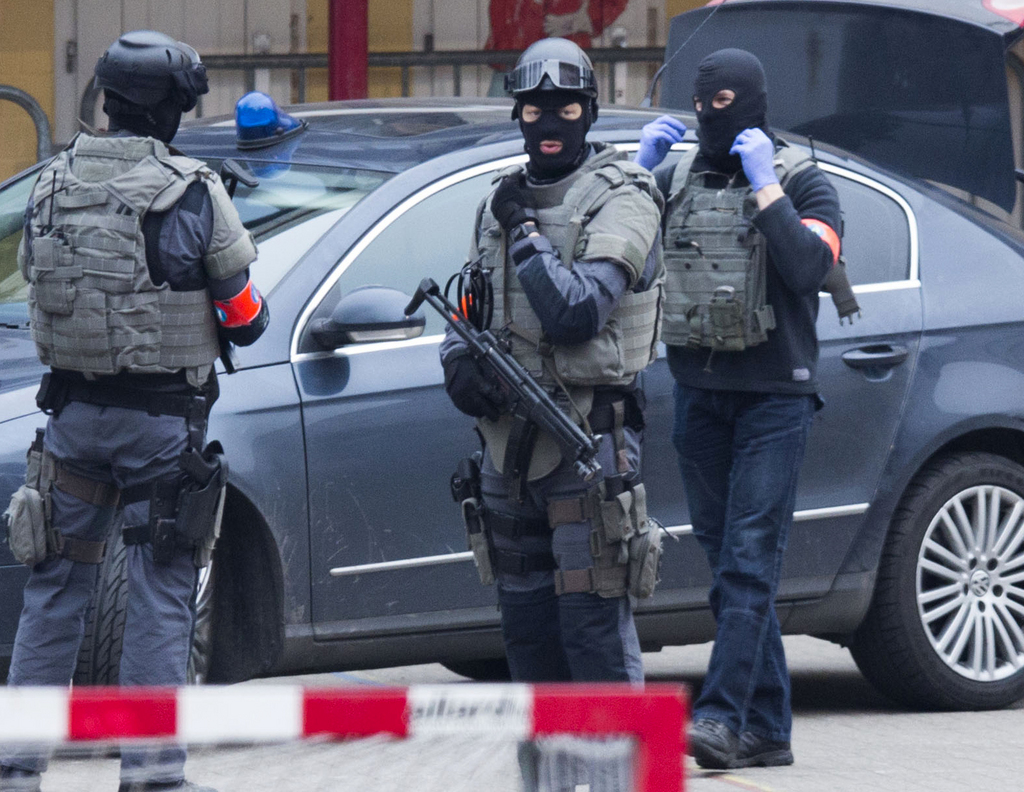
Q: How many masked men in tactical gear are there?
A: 3